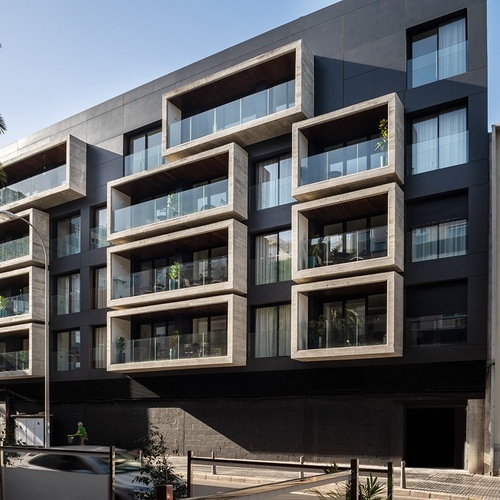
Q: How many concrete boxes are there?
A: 11